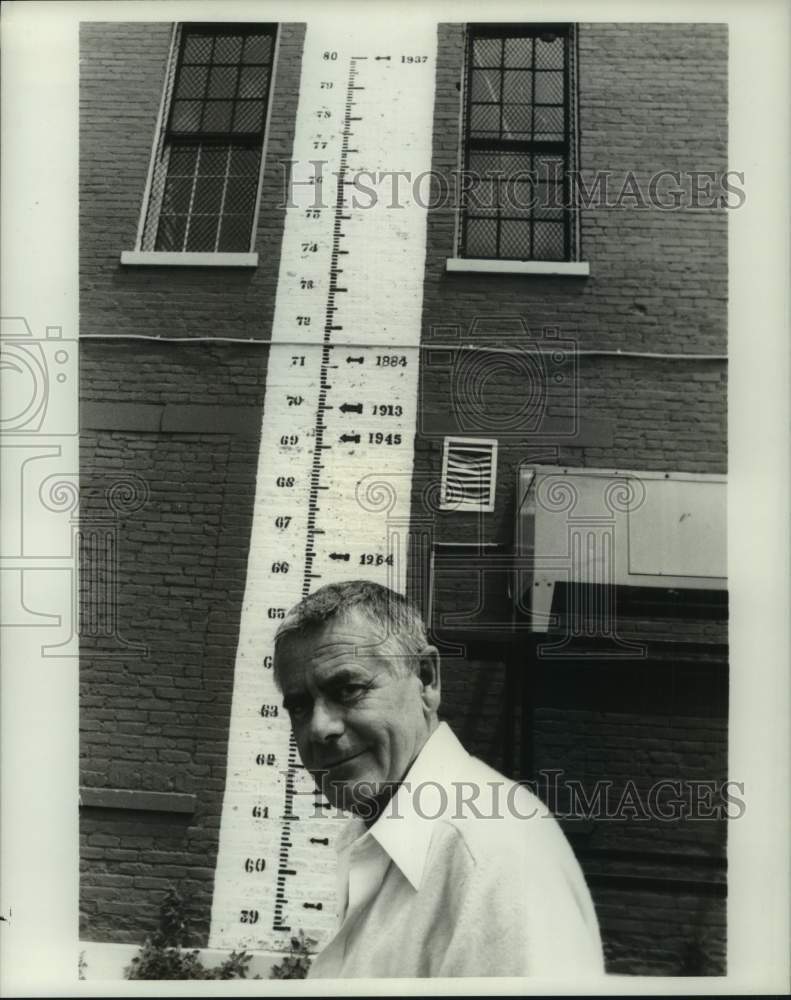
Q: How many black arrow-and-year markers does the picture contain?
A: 5